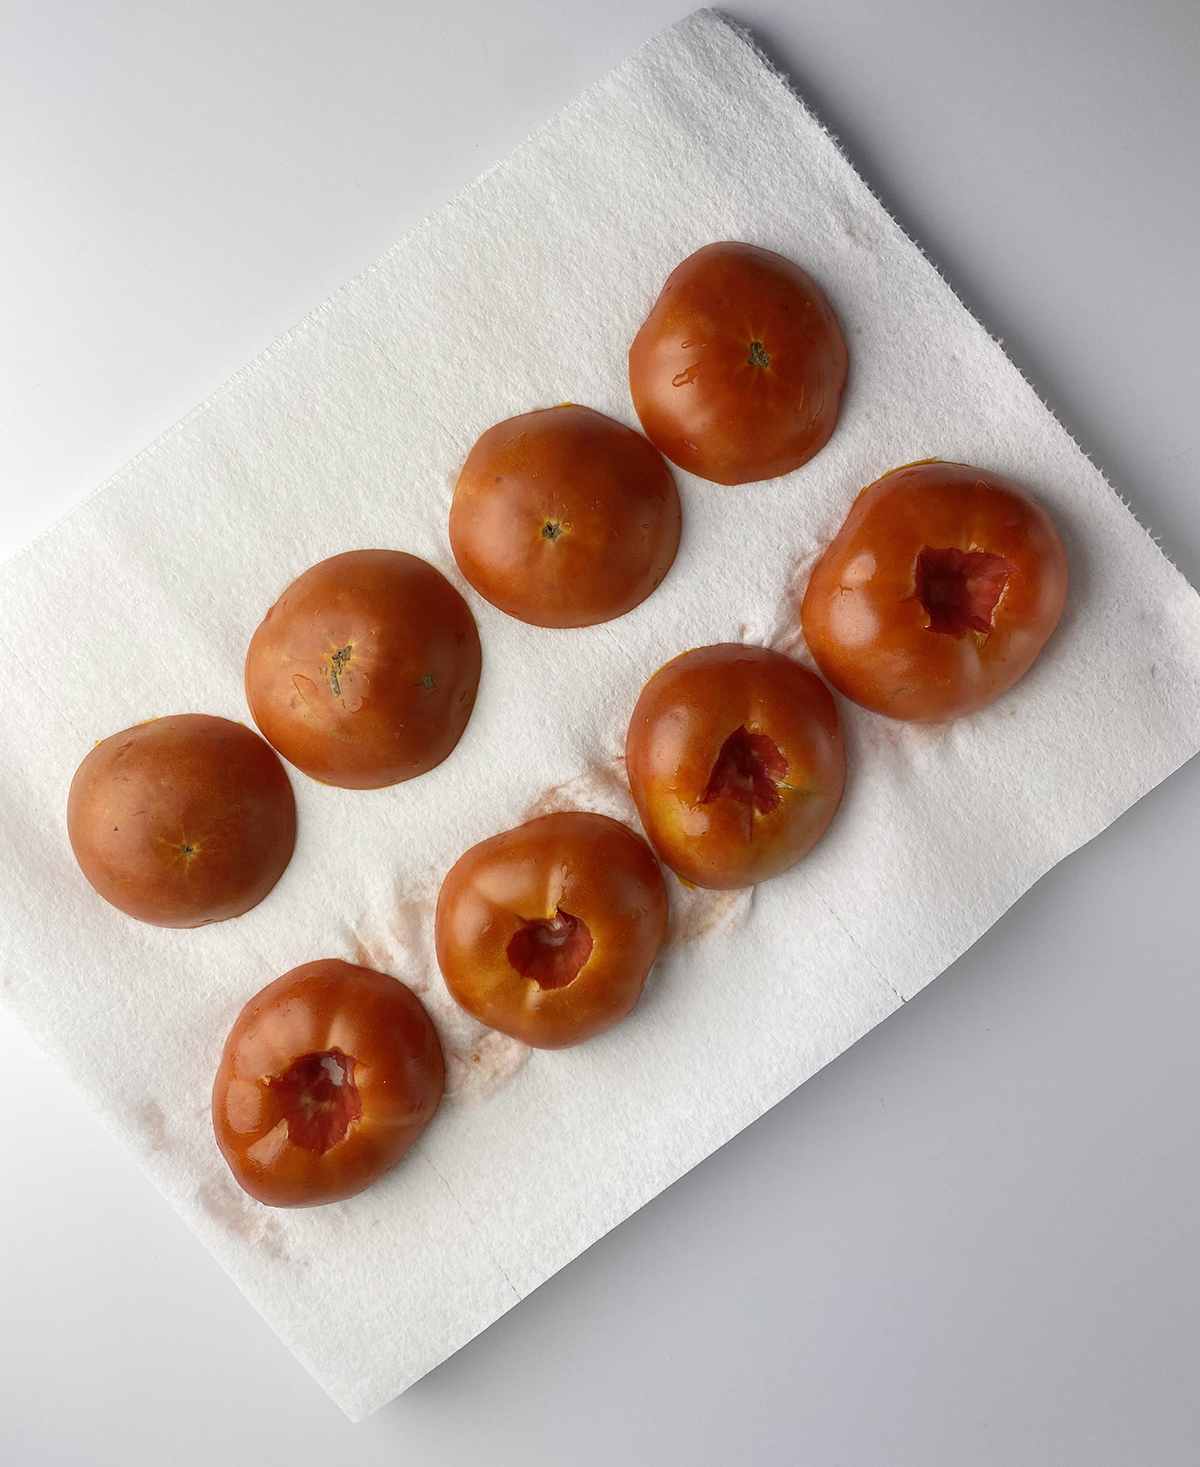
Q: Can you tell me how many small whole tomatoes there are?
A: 0